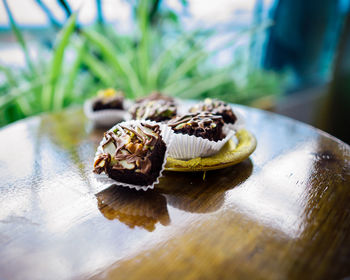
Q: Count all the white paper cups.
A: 5